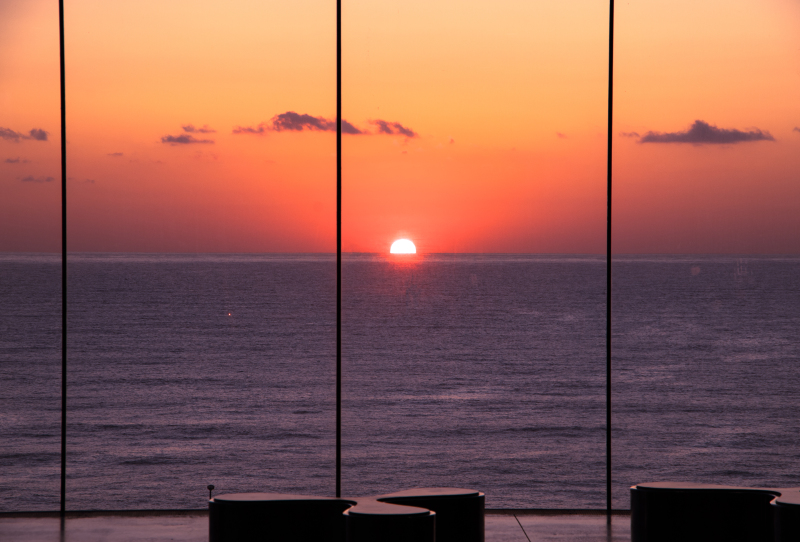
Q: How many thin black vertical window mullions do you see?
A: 3